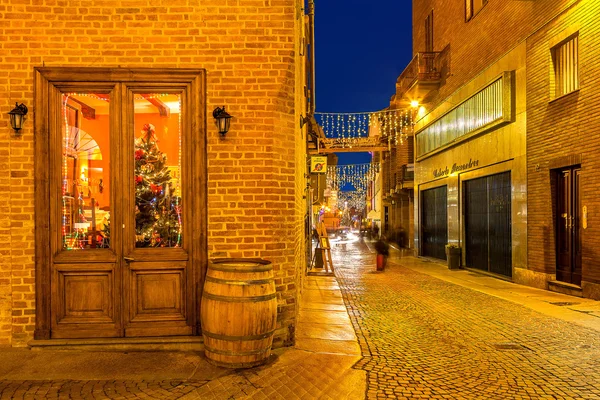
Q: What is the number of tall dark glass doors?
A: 2